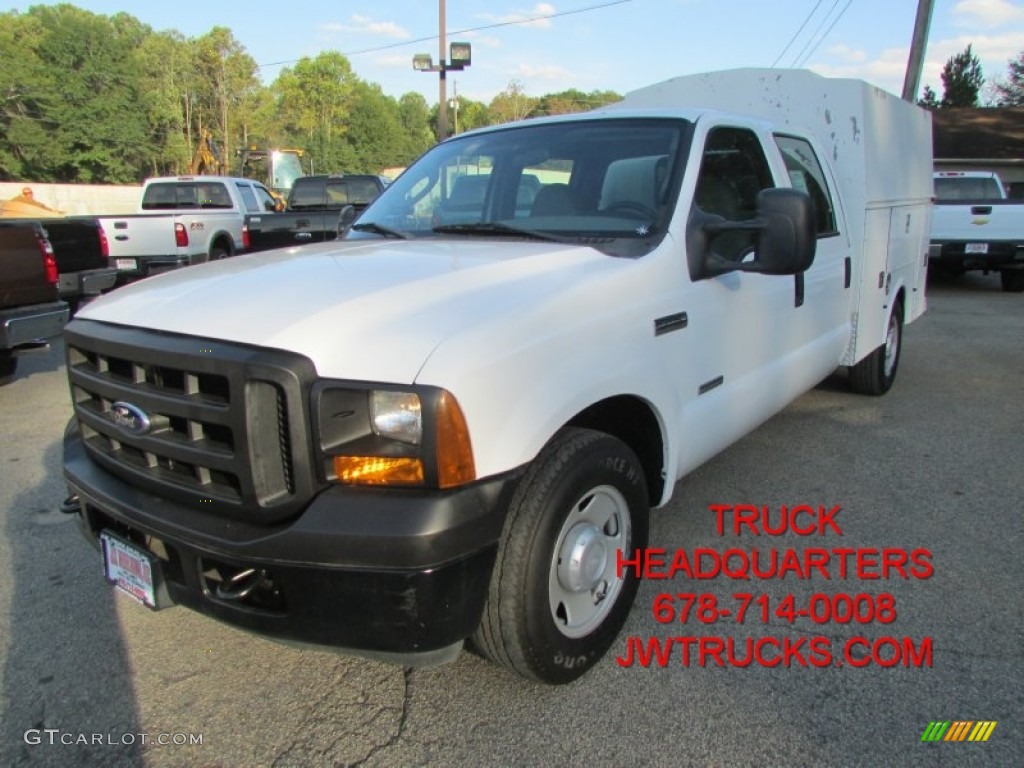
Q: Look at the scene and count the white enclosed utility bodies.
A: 1